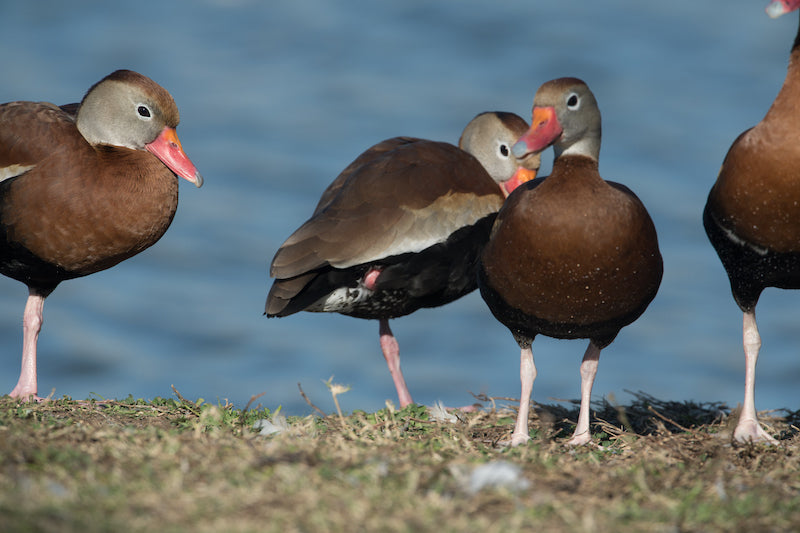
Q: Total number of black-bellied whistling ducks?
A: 4